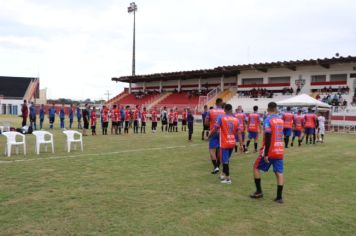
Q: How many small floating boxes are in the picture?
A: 0